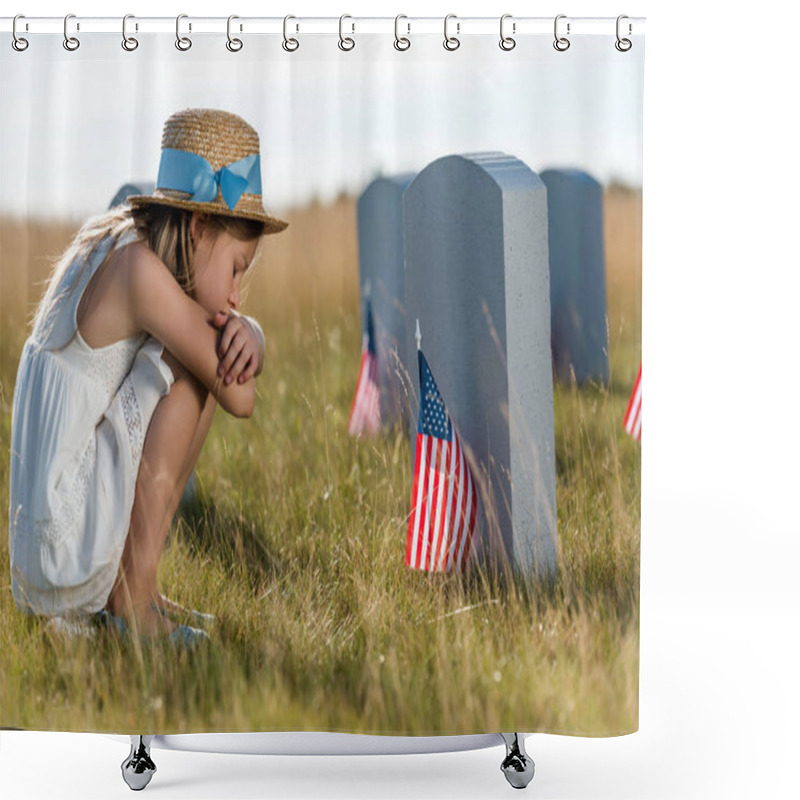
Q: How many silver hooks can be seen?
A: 12